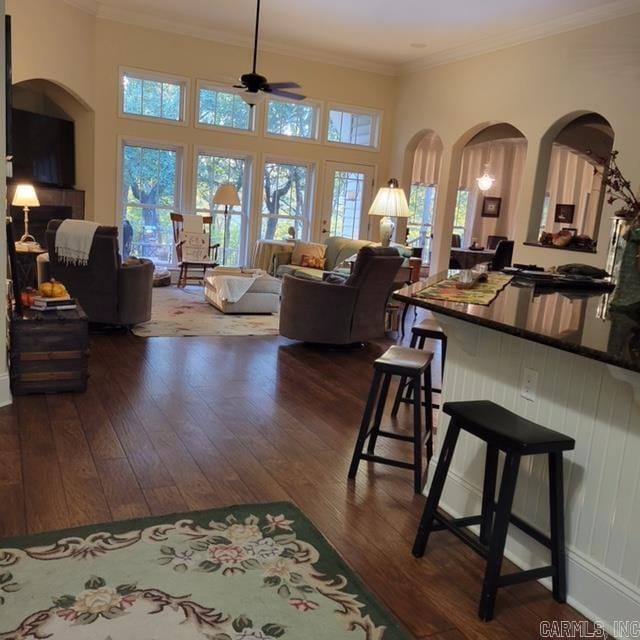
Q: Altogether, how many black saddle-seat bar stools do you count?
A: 3